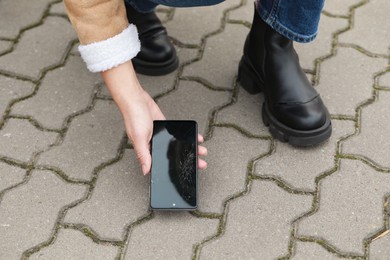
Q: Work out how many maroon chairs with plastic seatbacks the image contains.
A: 0